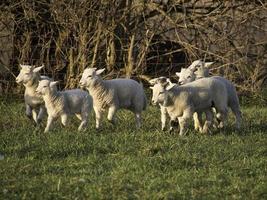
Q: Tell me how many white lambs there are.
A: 7